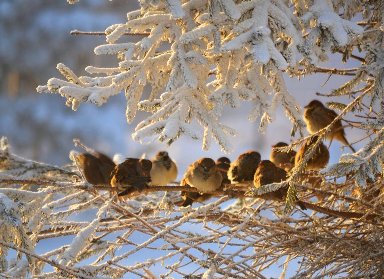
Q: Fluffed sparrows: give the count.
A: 10